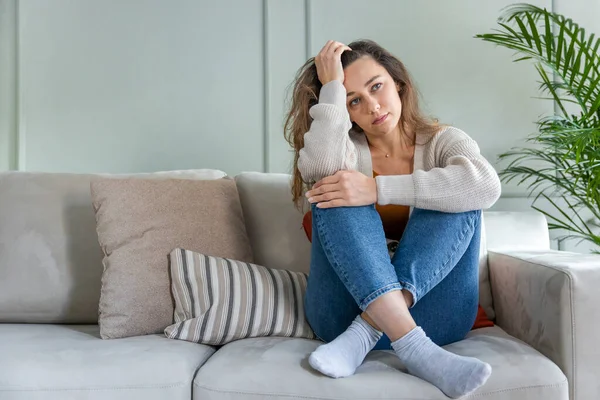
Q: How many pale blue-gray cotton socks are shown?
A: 2